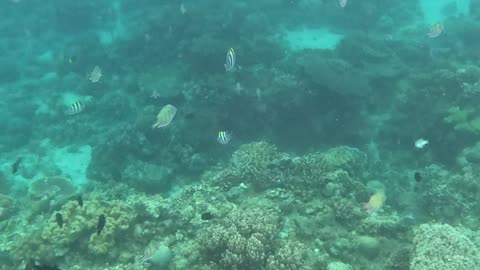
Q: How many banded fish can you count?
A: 3